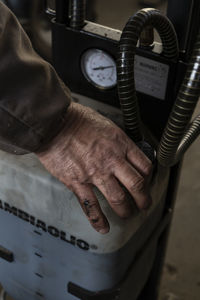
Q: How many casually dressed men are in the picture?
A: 1